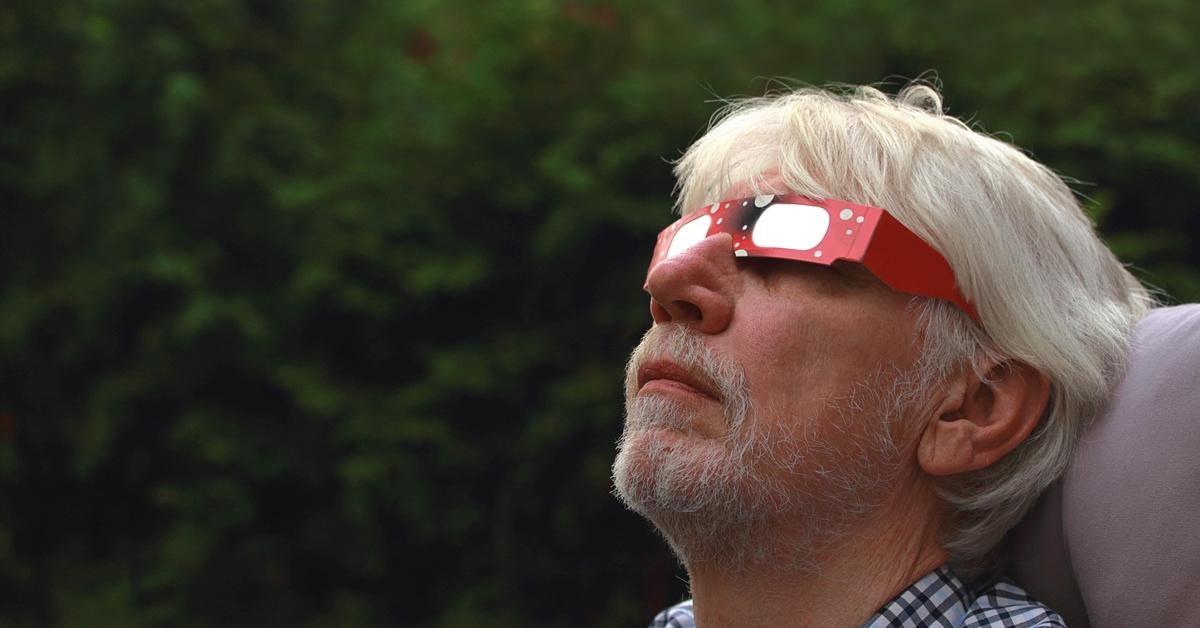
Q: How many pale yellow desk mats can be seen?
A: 0